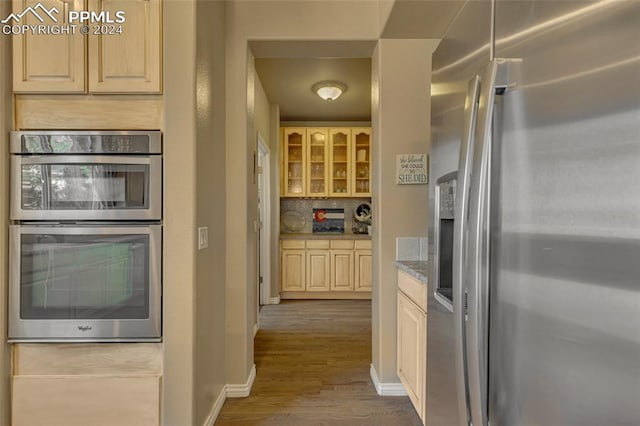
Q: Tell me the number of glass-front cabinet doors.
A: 4